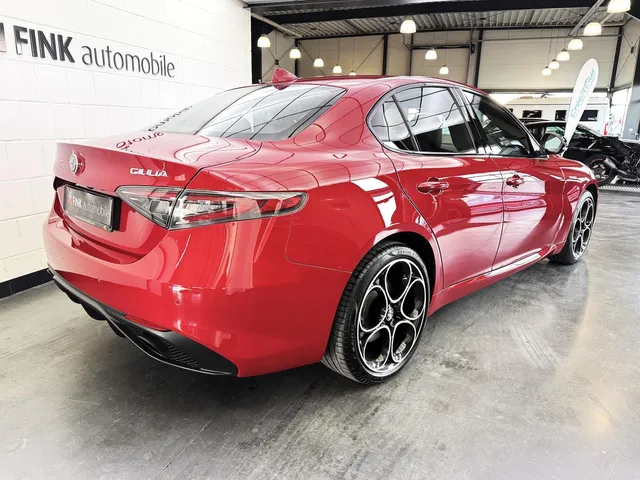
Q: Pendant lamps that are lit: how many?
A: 14